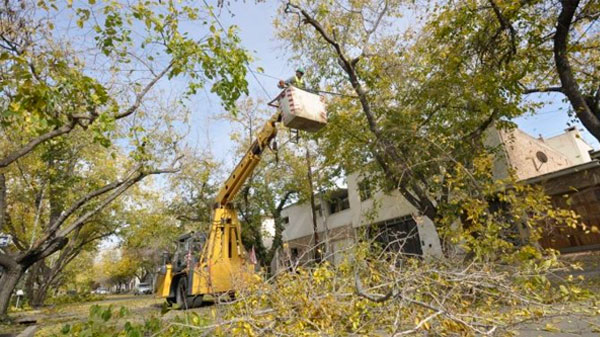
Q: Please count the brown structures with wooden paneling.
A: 1